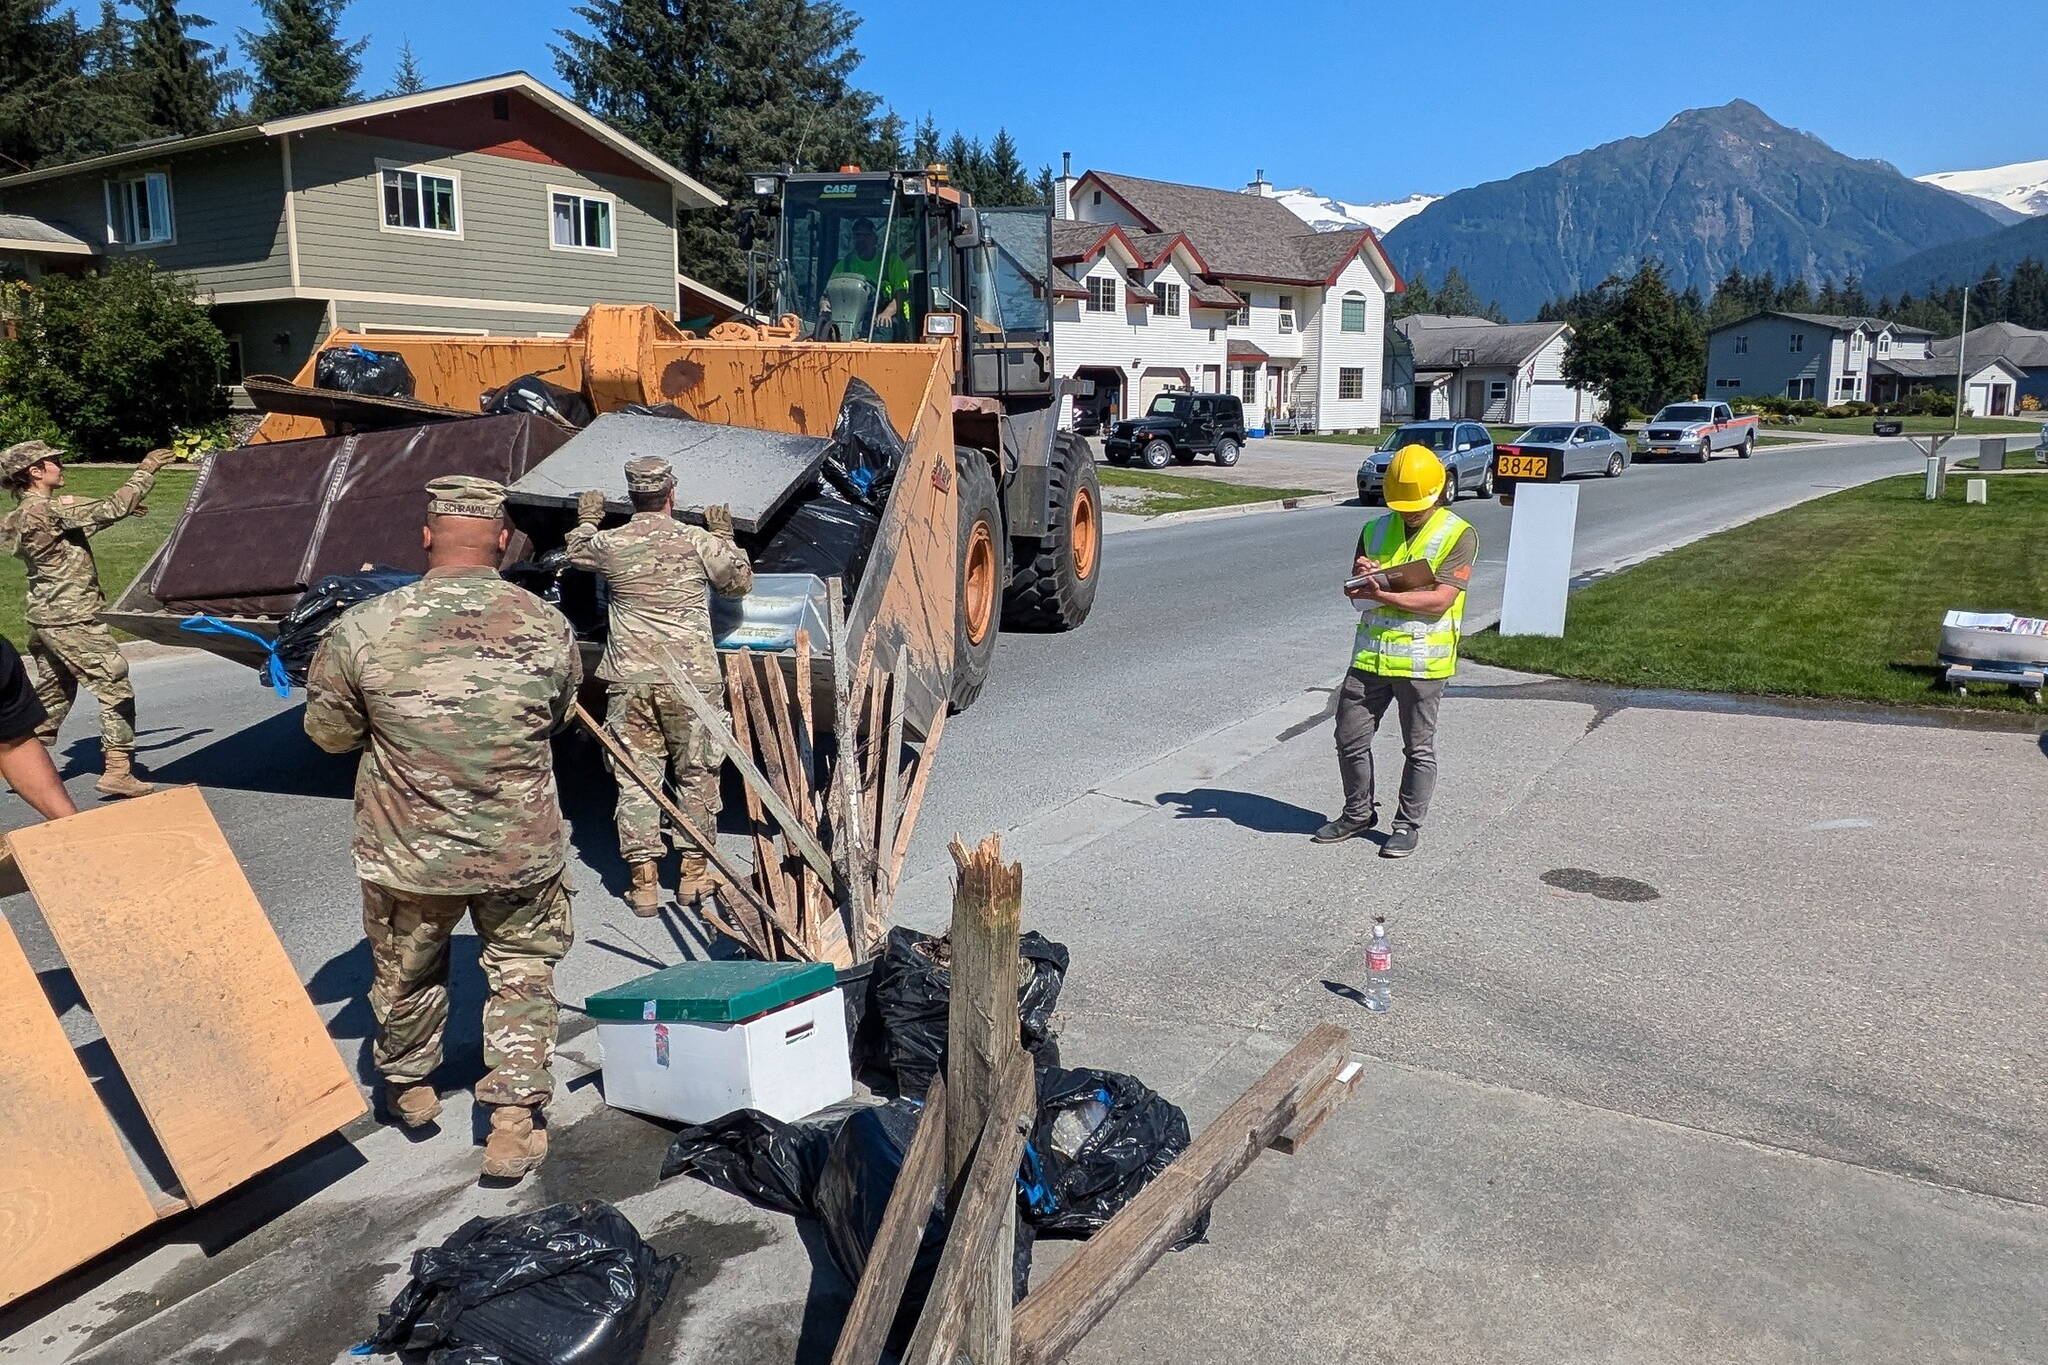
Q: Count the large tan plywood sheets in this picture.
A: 2